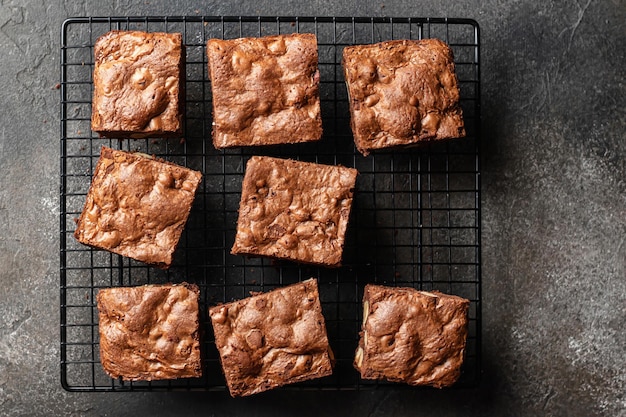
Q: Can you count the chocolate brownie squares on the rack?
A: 8